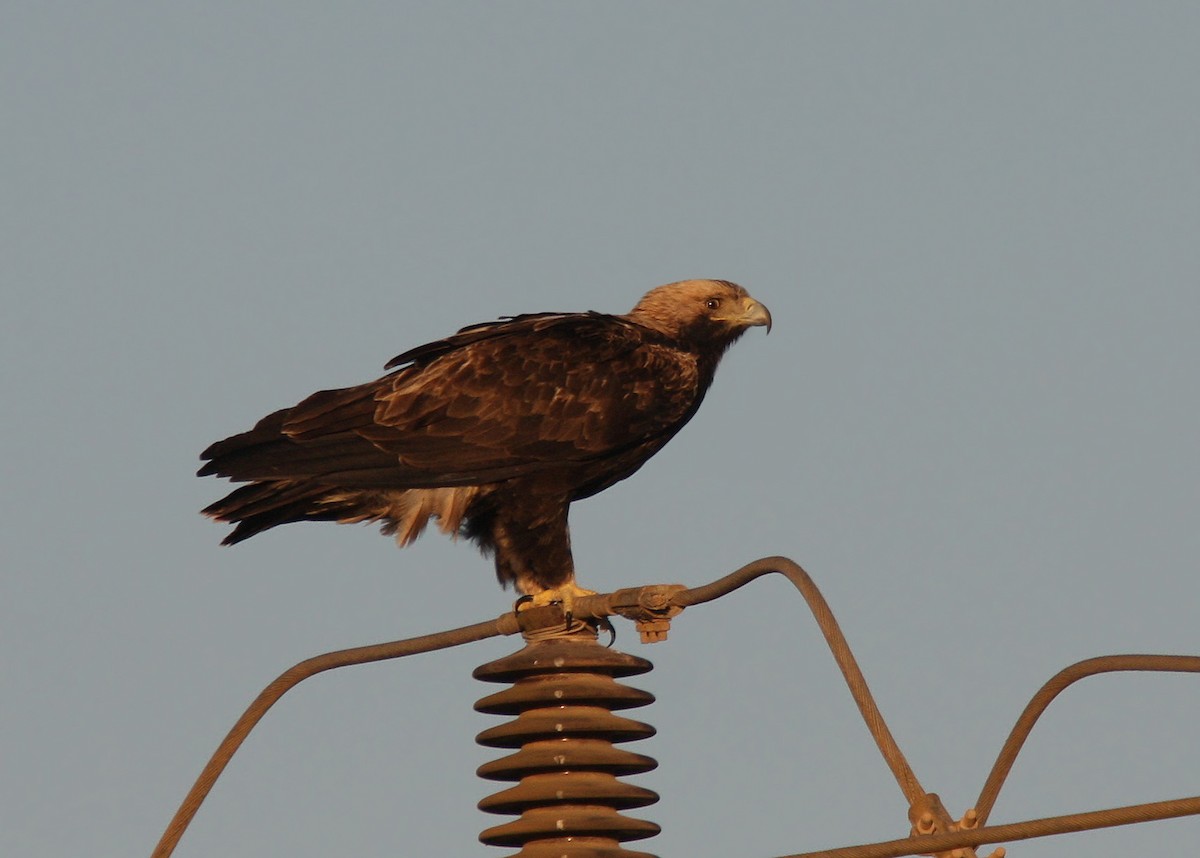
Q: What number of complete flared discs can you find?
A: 6